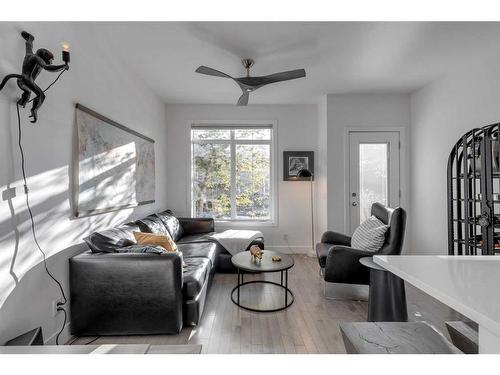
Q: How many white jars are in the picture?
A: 0